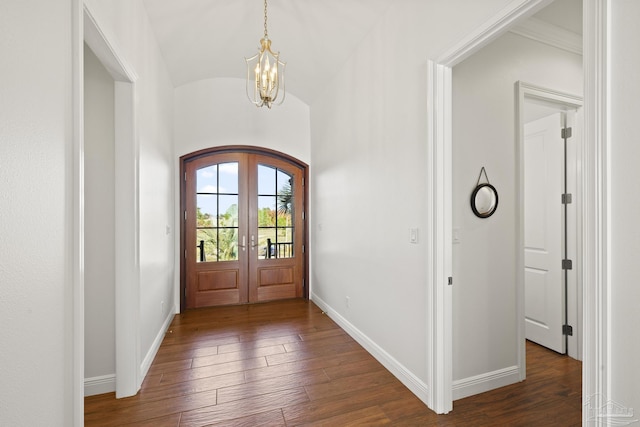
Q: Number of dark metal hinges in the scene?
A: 4